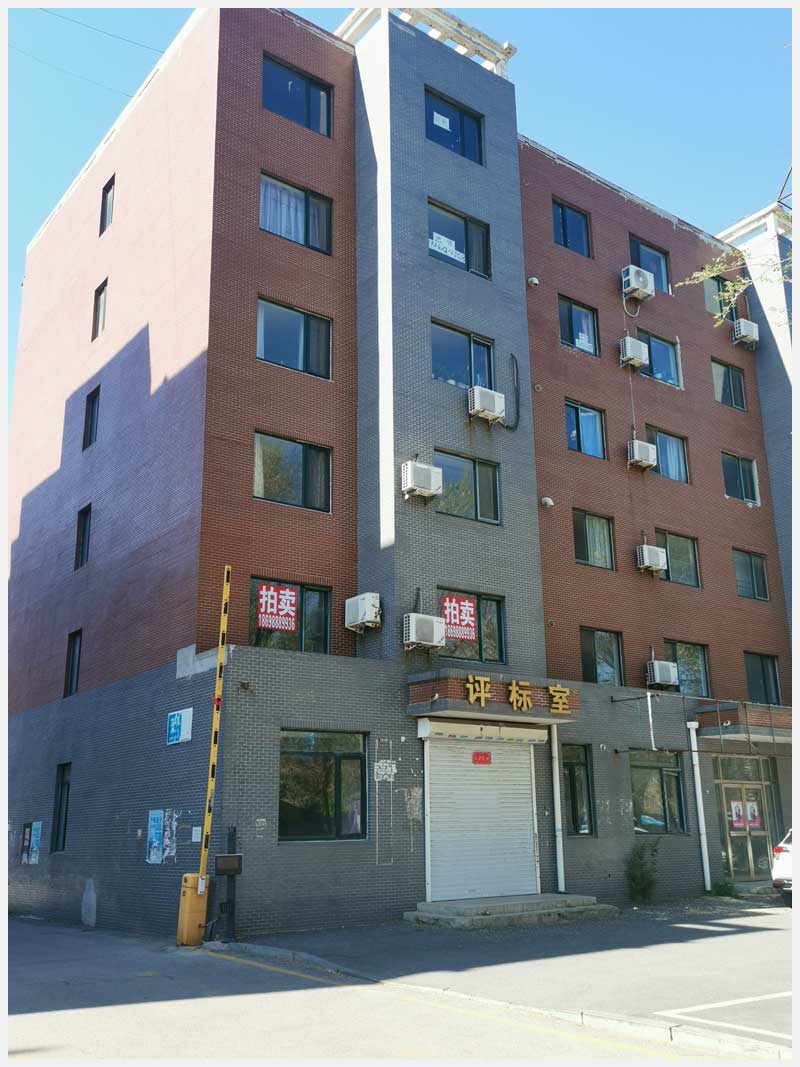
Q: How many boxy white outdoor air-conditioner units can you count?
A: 10